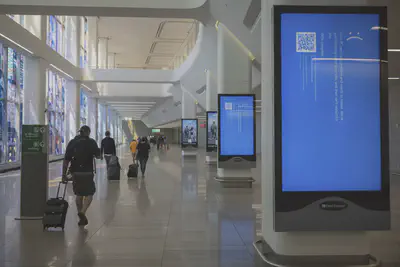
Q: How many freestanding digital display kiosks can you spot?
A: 4